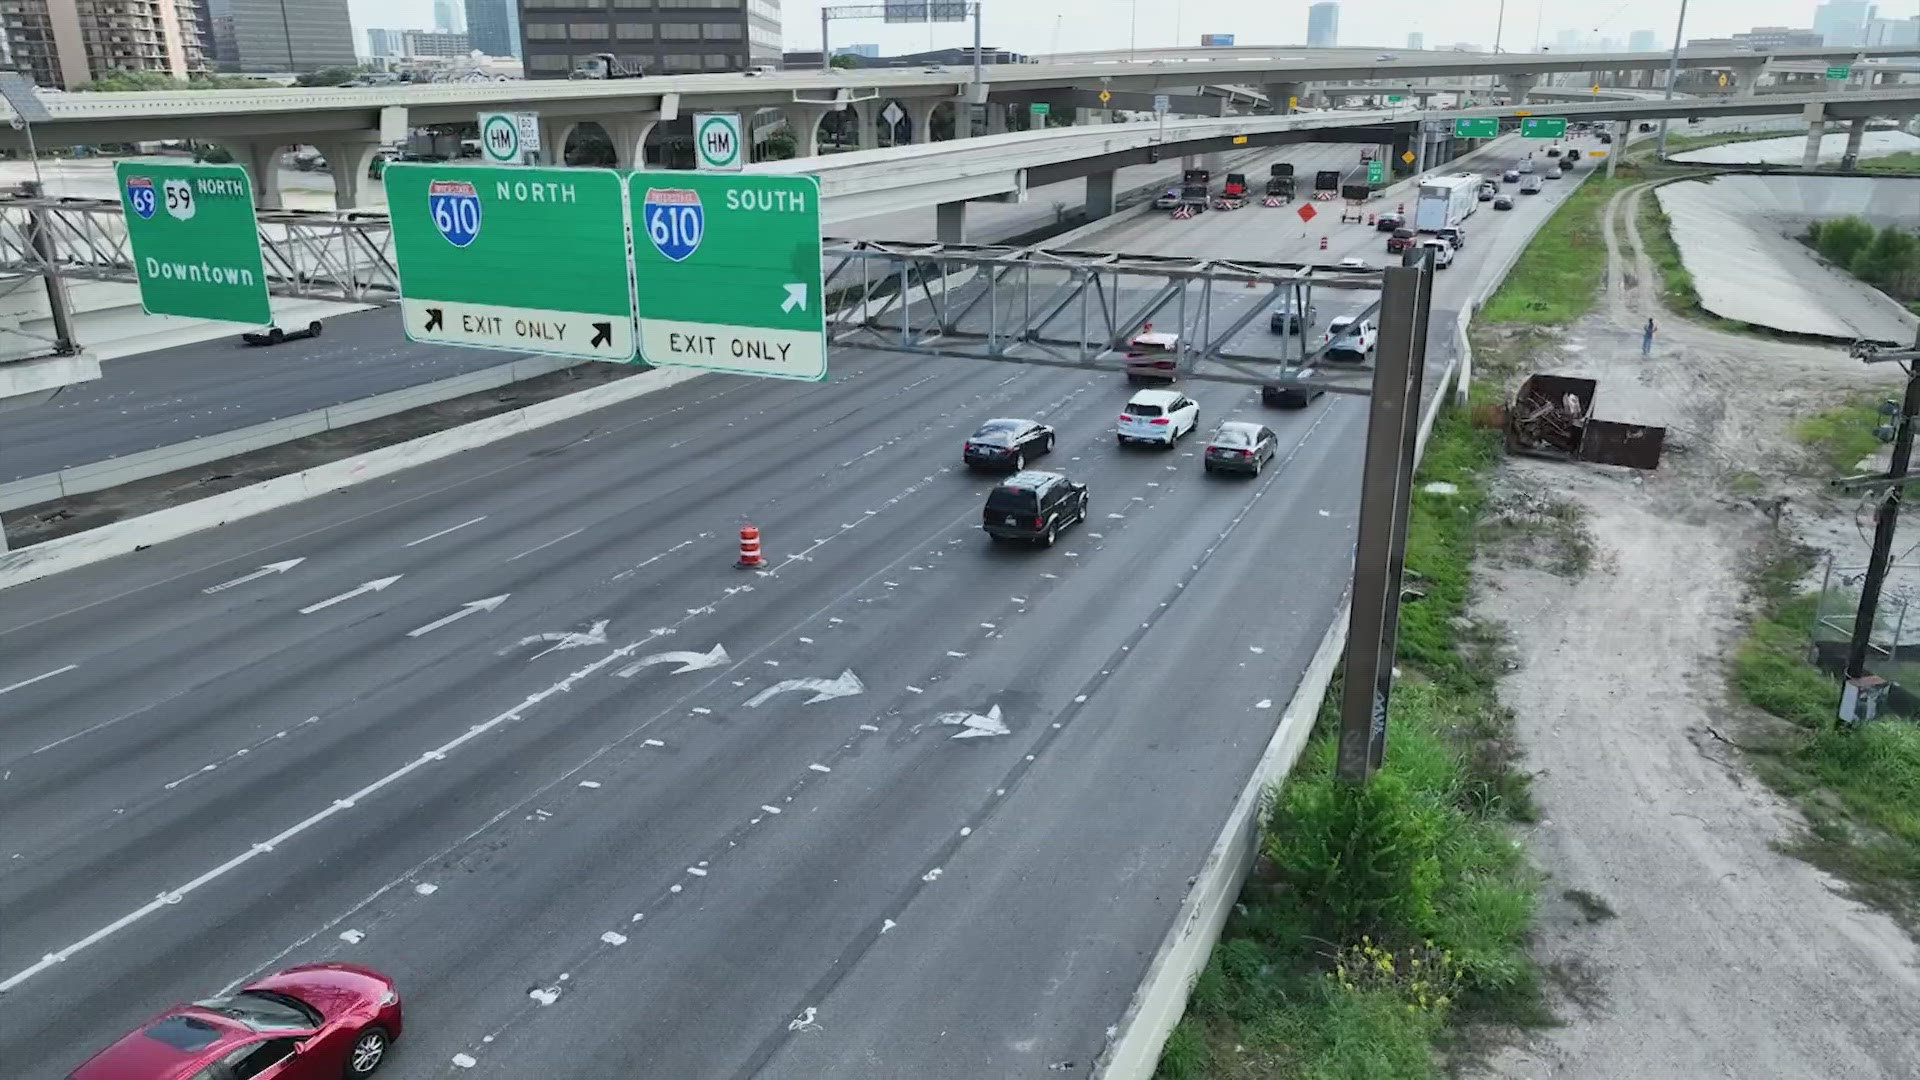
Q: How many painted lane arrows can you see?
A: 7